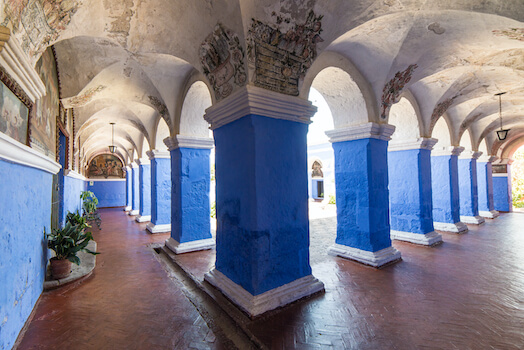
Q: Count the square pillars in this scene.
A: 11